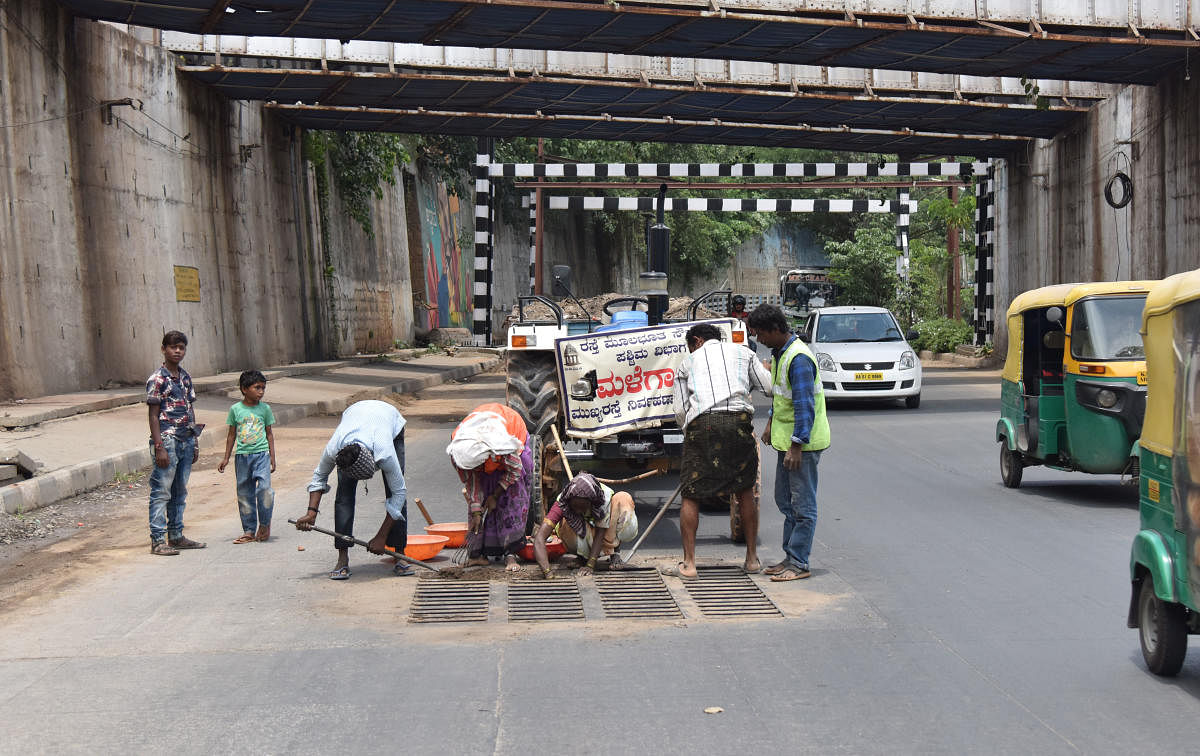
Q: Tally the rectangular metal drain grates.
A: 4